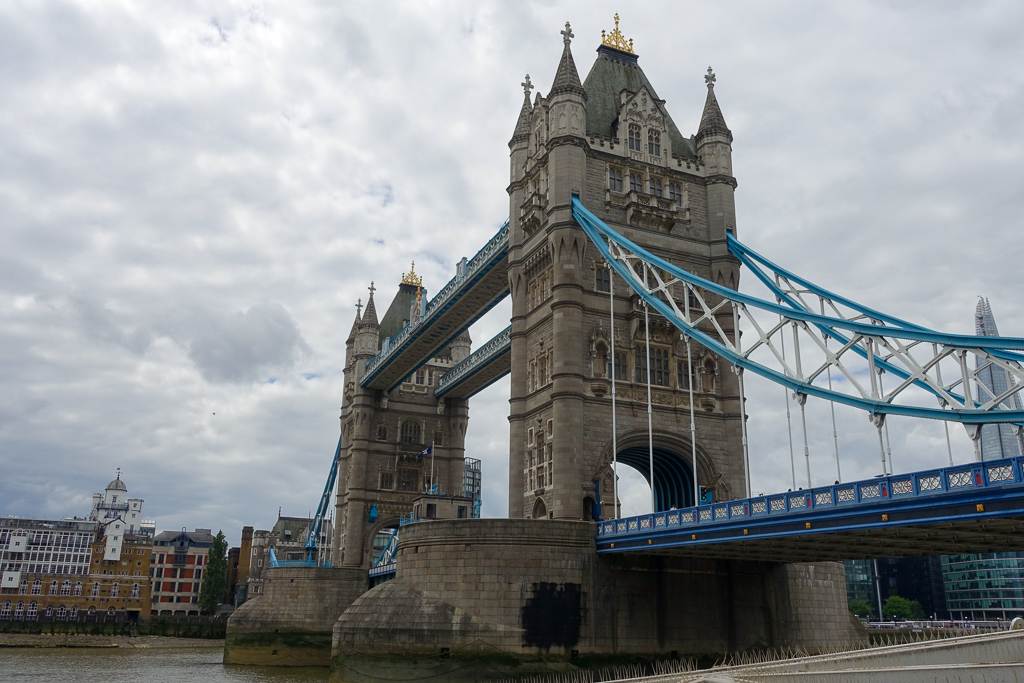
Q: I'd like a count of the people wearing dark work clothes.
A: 0